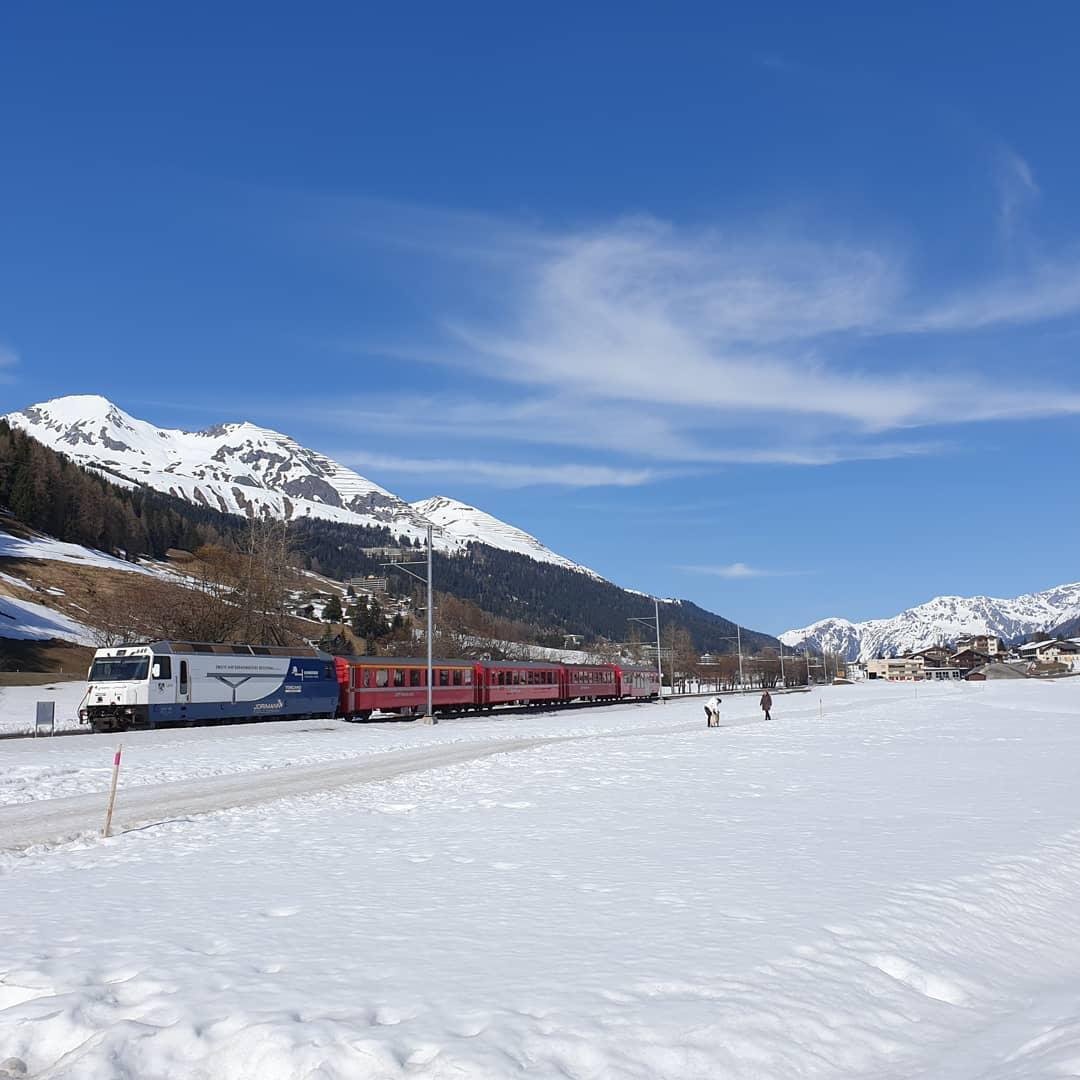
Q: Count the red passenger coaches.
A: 4